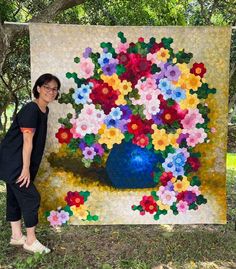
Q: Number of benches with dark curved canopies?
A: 0